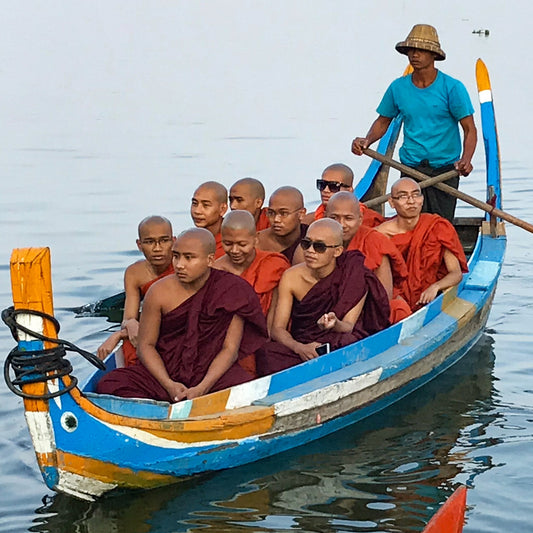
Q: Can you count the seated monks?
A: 10